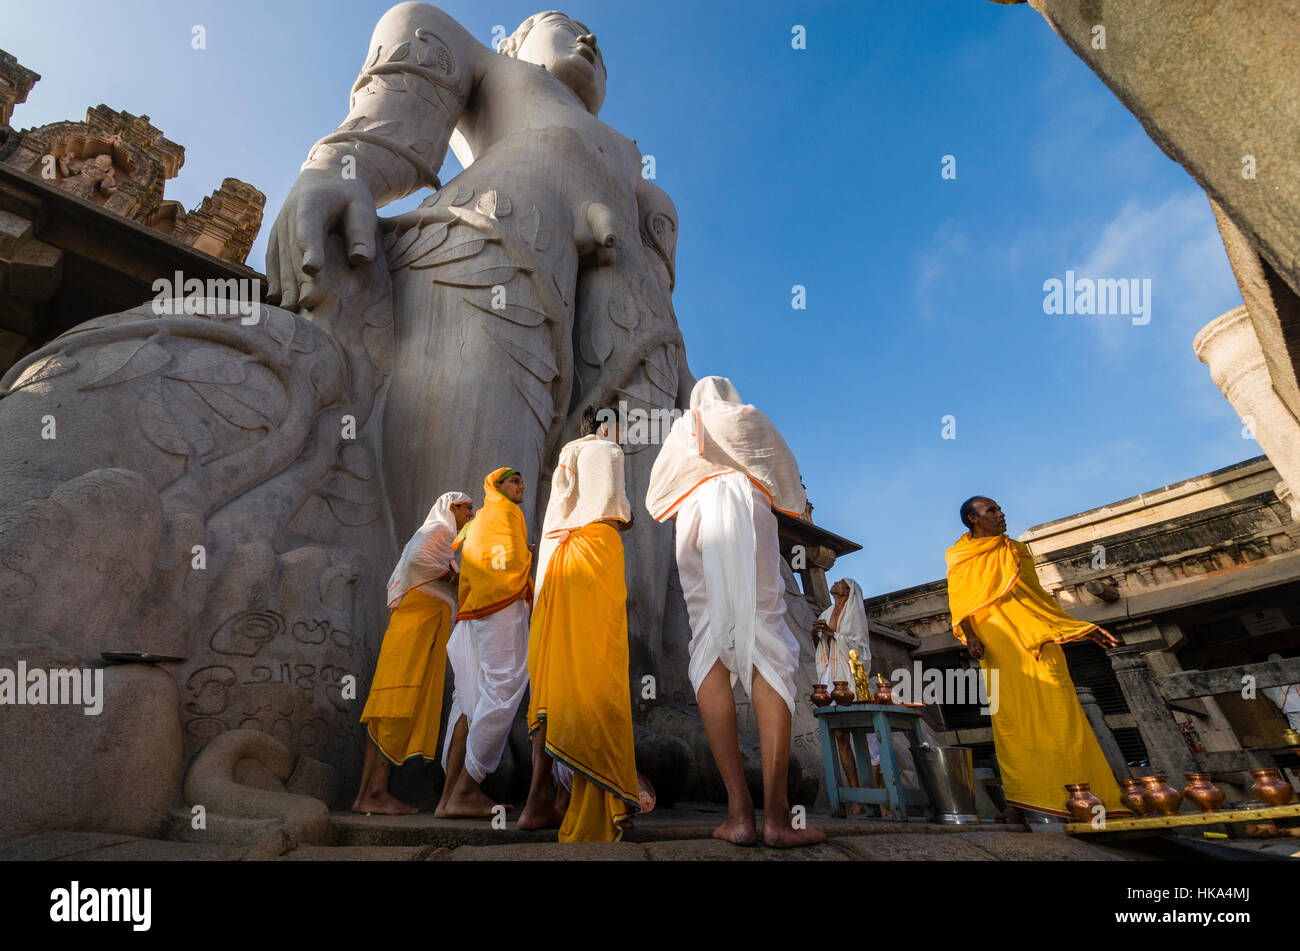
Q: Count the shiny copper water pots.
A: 8